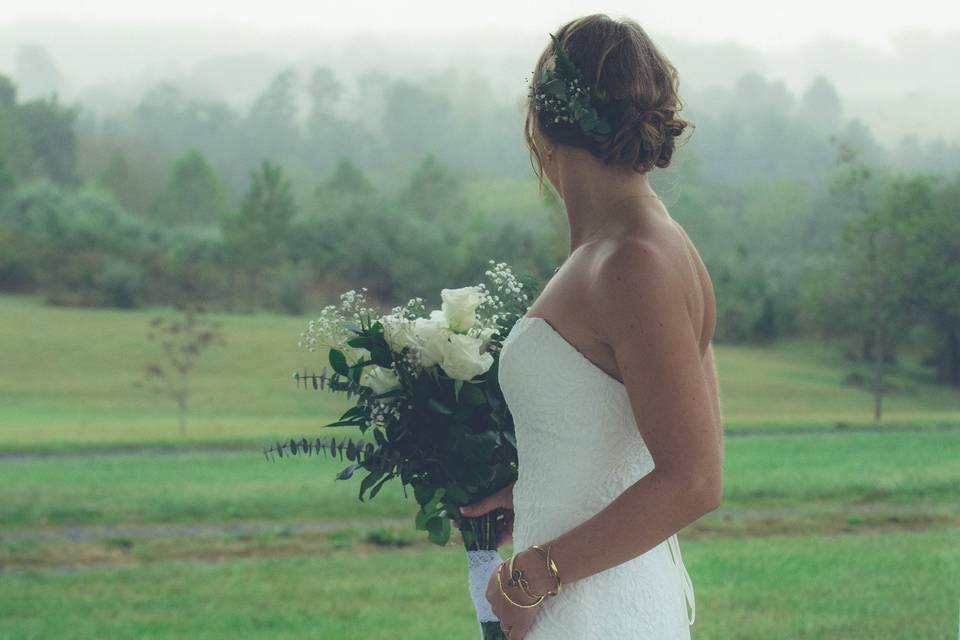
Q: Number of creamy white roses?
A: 5